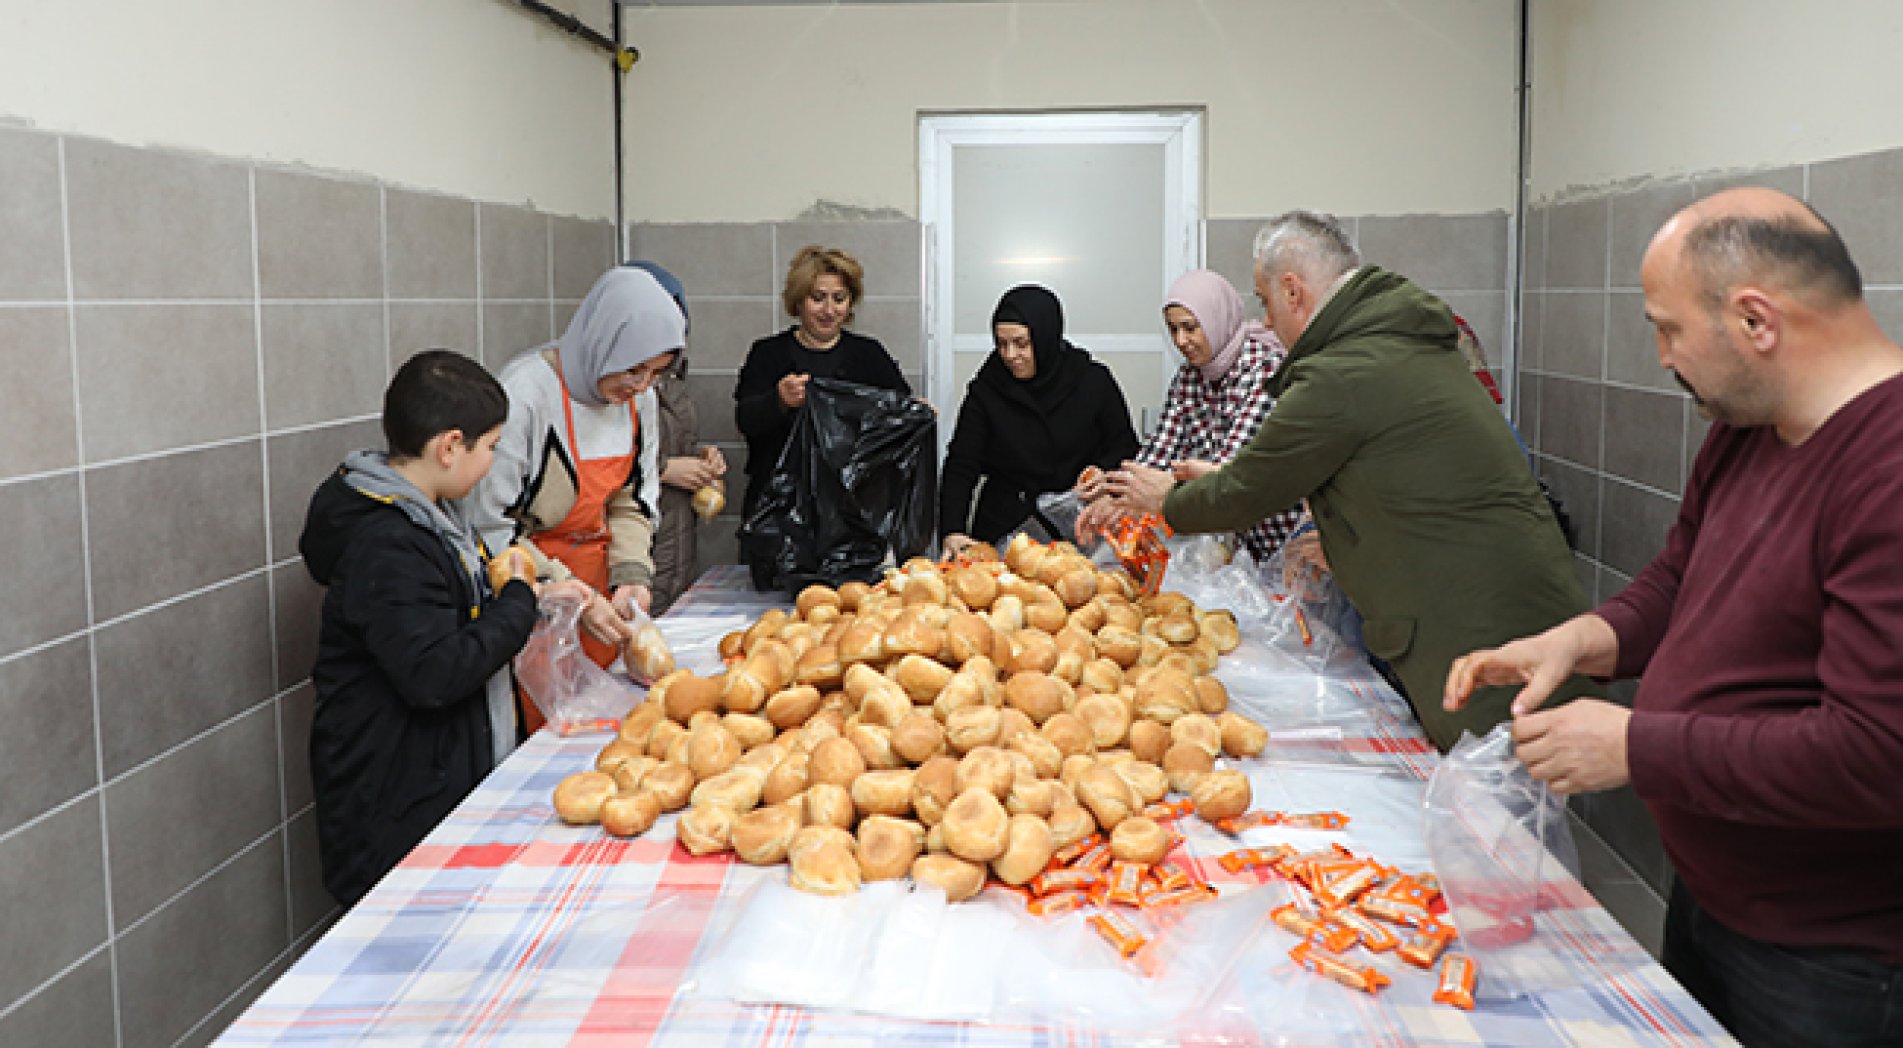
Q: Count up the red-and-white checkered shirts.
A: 1